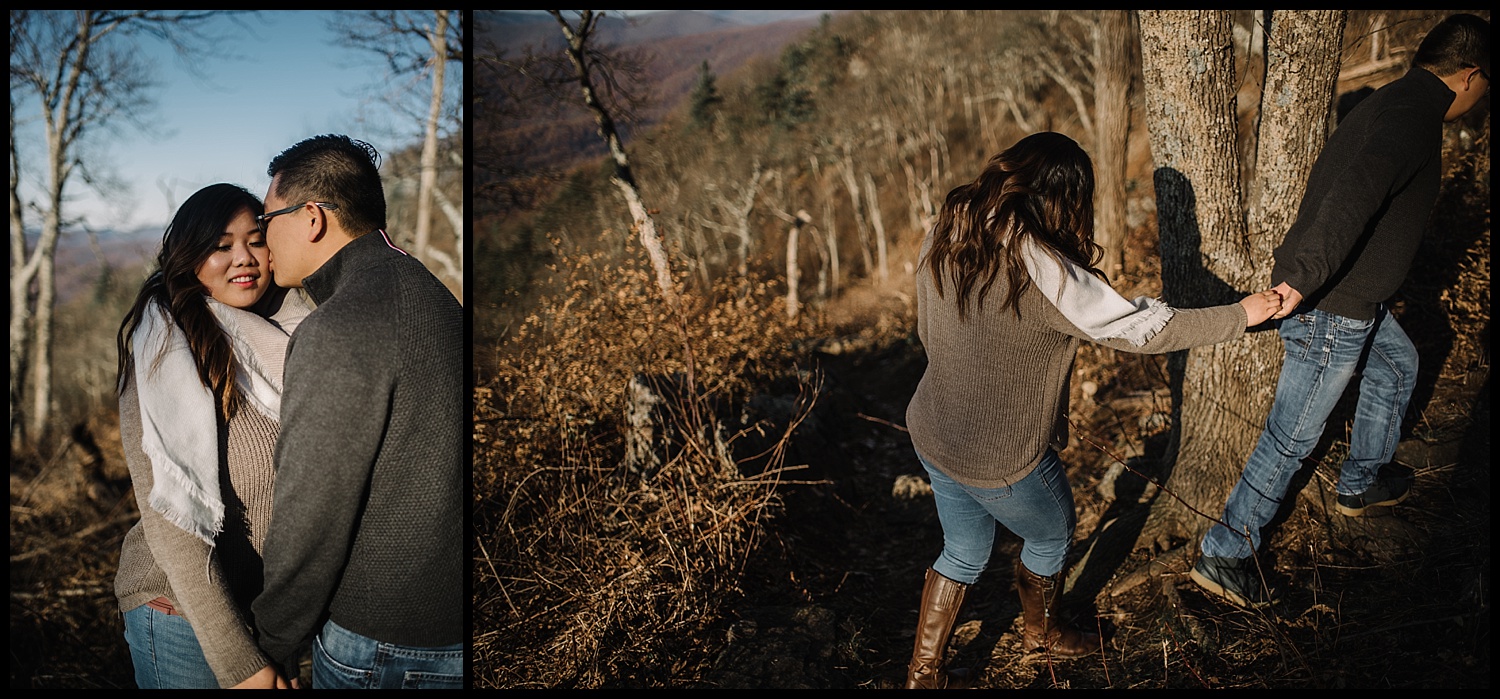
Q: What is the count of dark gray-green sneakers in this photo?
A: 2